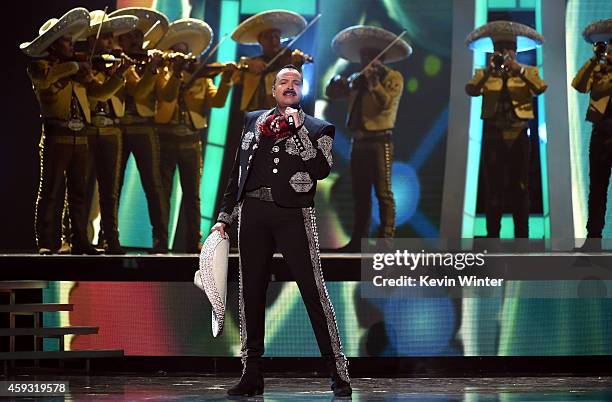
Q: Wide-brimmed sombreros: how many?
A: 9